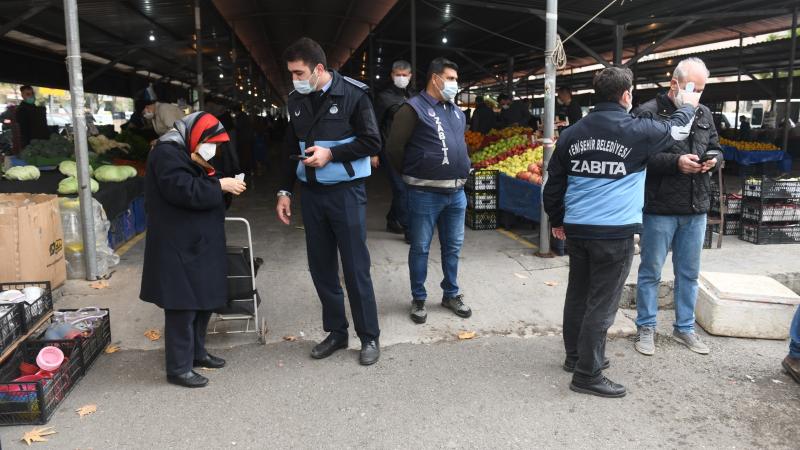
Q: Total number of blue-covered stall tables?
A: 2